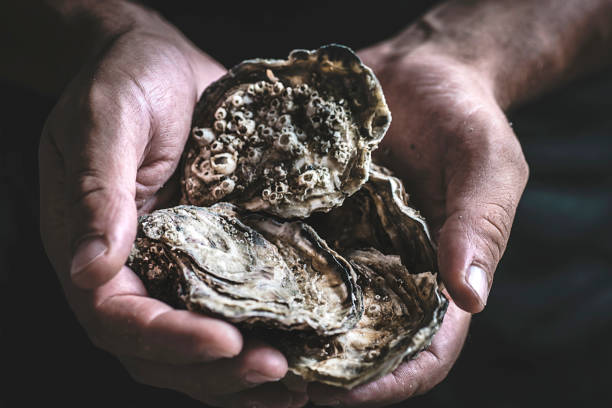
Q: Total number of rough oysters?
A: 4